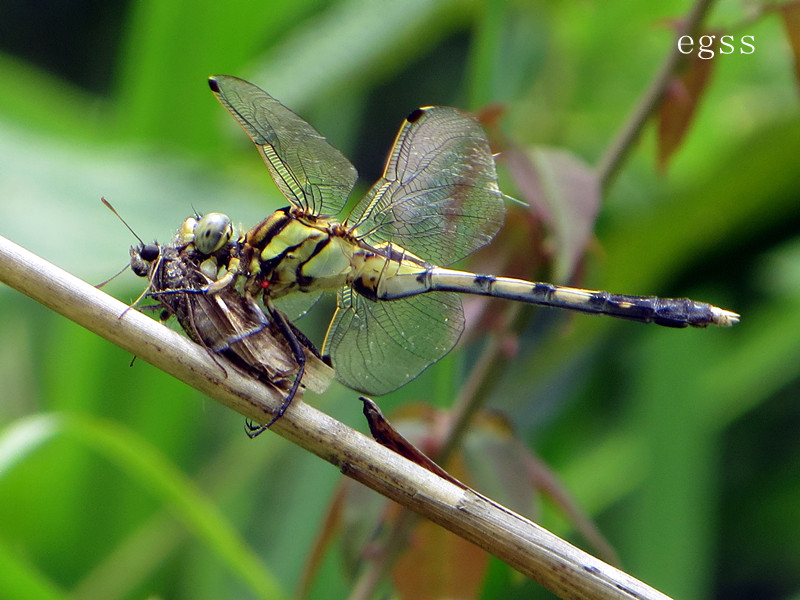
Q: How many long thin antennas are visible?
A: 2